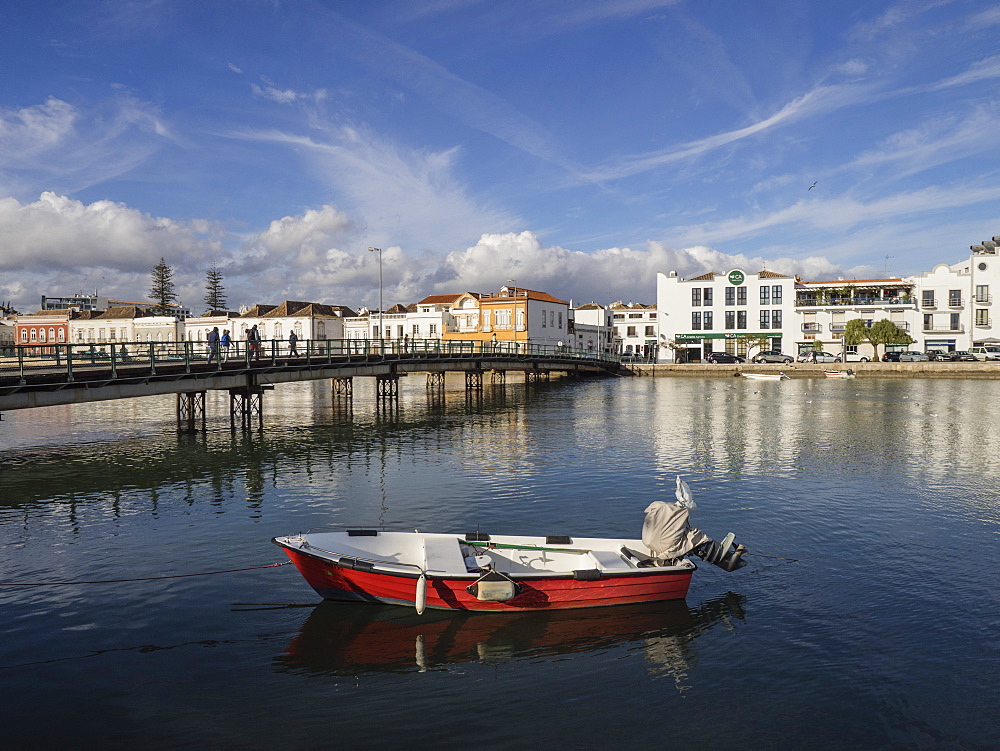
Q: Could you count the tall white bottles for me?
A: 0